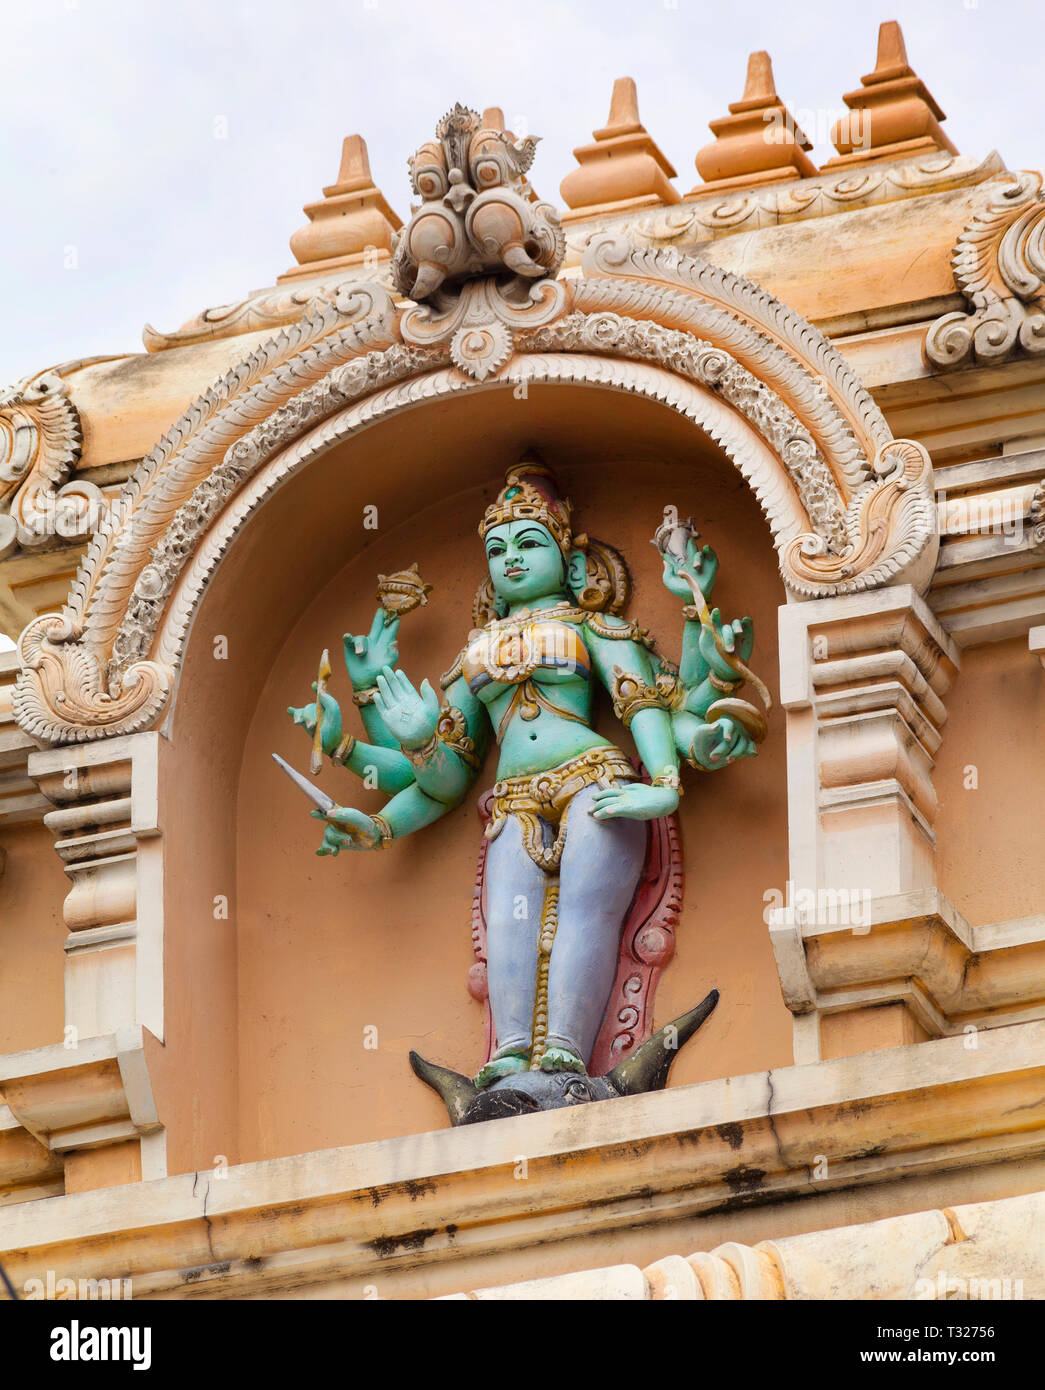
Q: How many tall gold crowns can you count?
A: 1